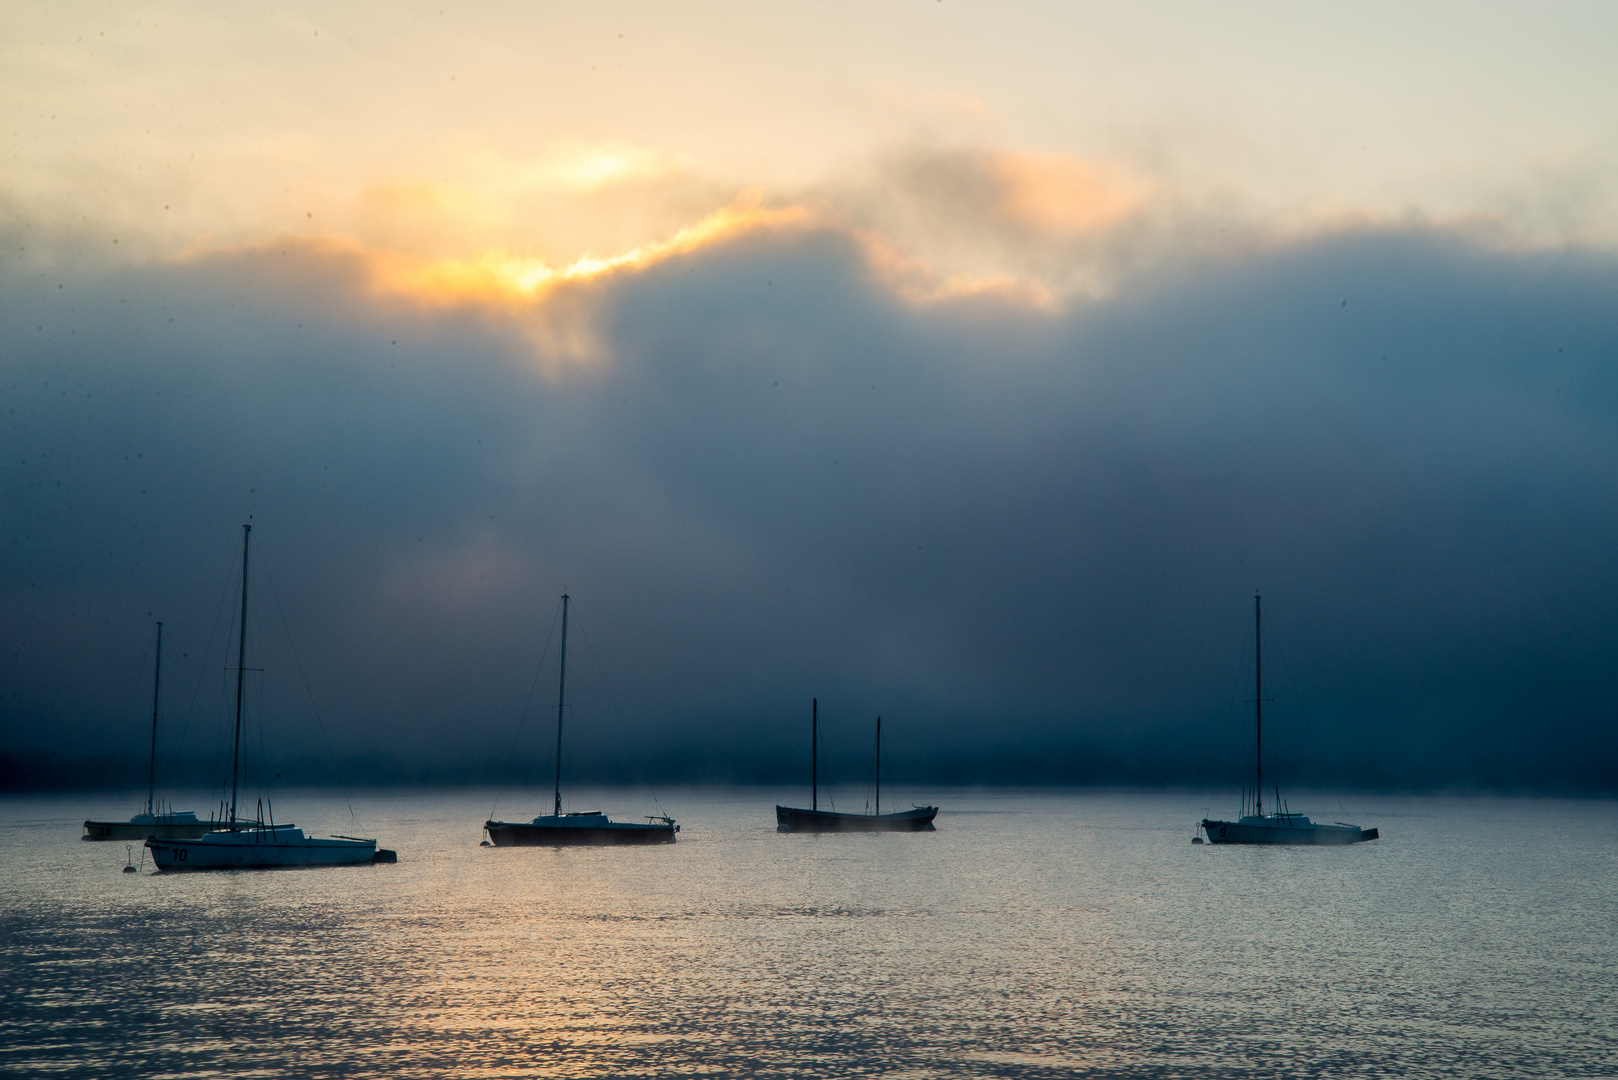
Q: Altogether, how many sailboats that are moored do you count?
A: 5